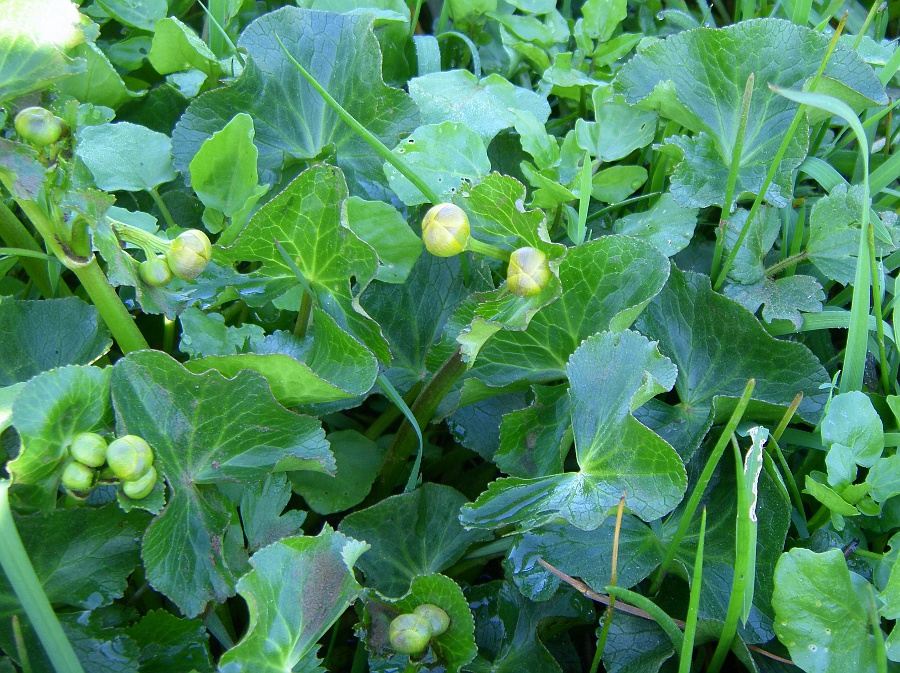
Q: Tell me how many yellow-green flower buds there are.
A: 11